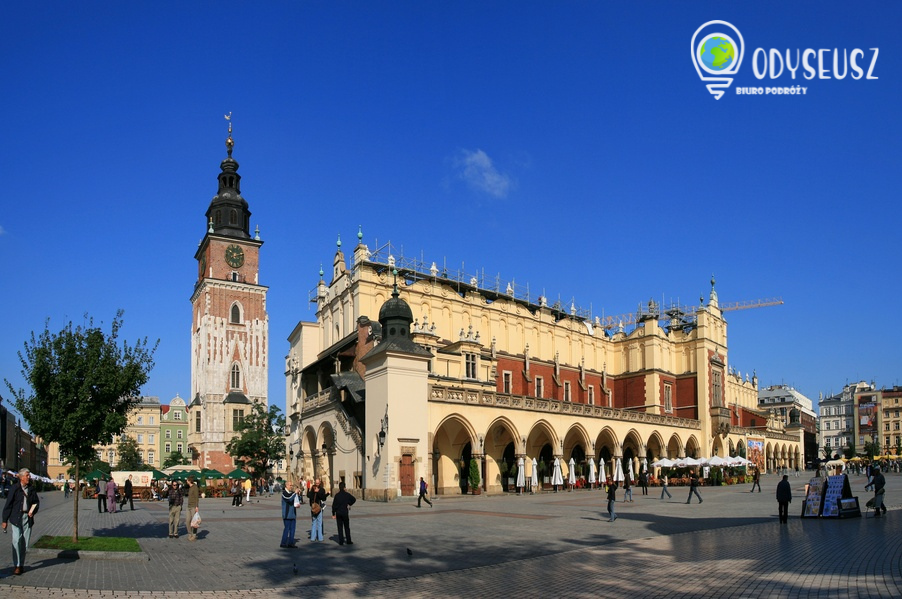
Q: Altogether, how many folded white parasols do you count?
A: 9